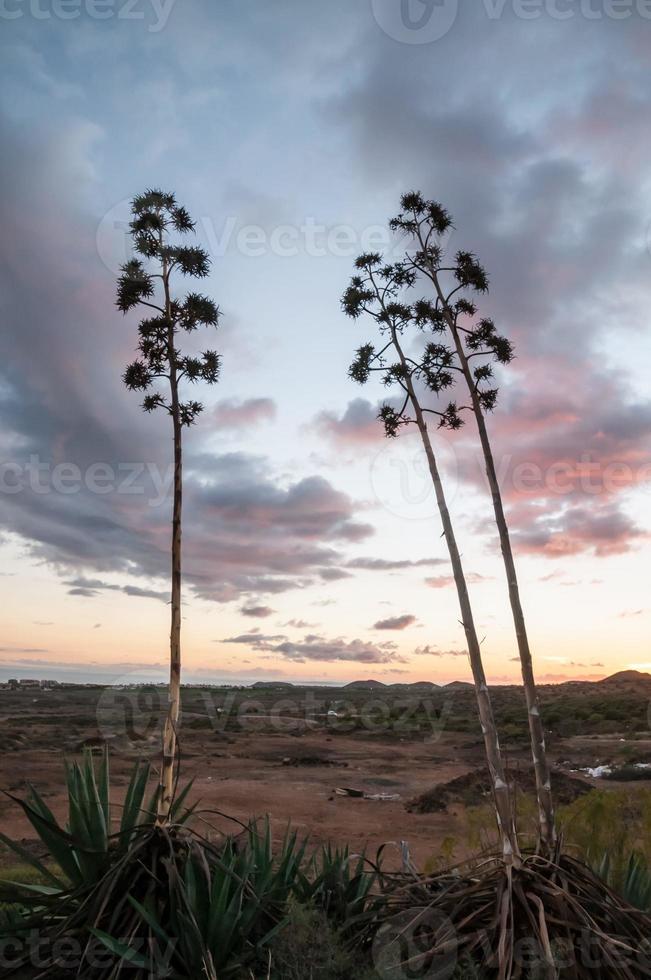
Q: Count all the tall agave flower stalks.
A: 3